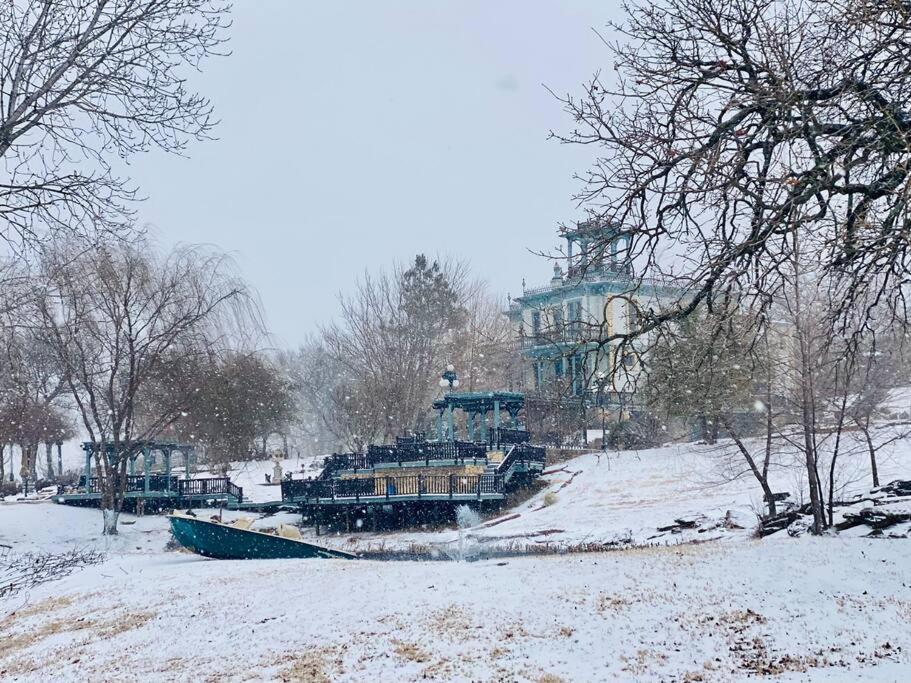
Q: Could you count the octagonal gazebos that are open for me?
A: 2